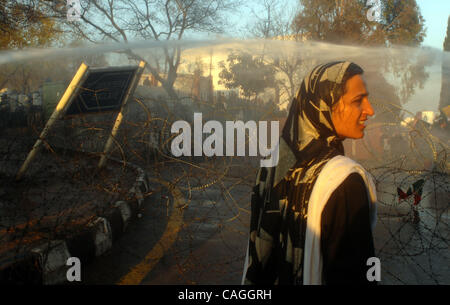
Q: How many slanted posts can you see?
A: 2